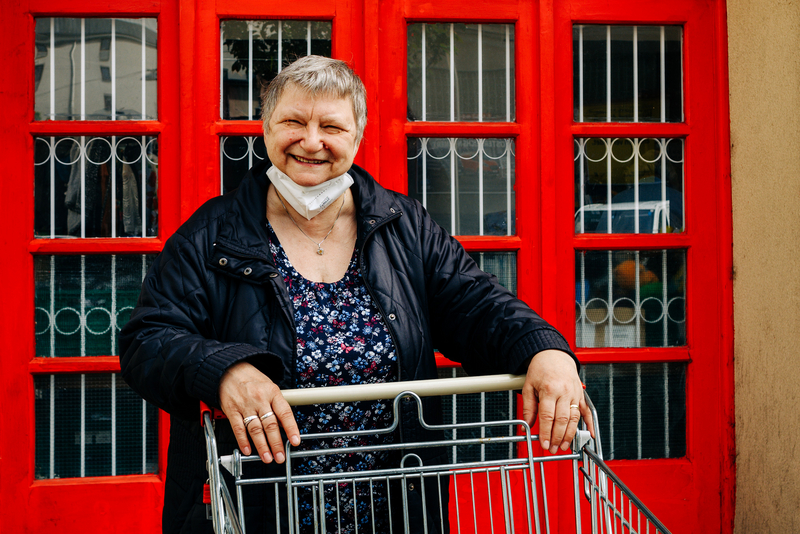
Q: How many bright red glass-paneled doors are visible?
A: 4